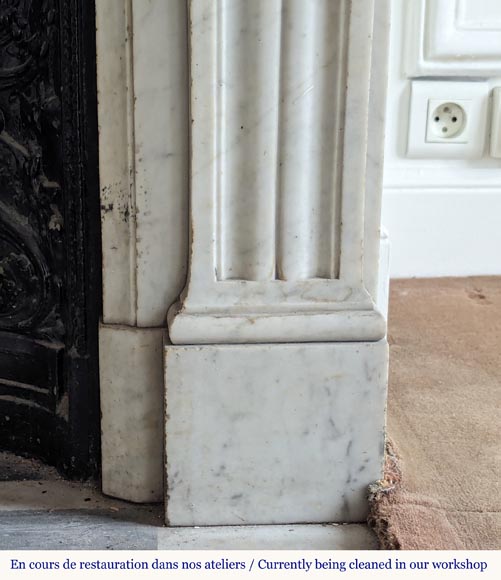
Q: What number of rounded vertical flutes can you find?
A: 2